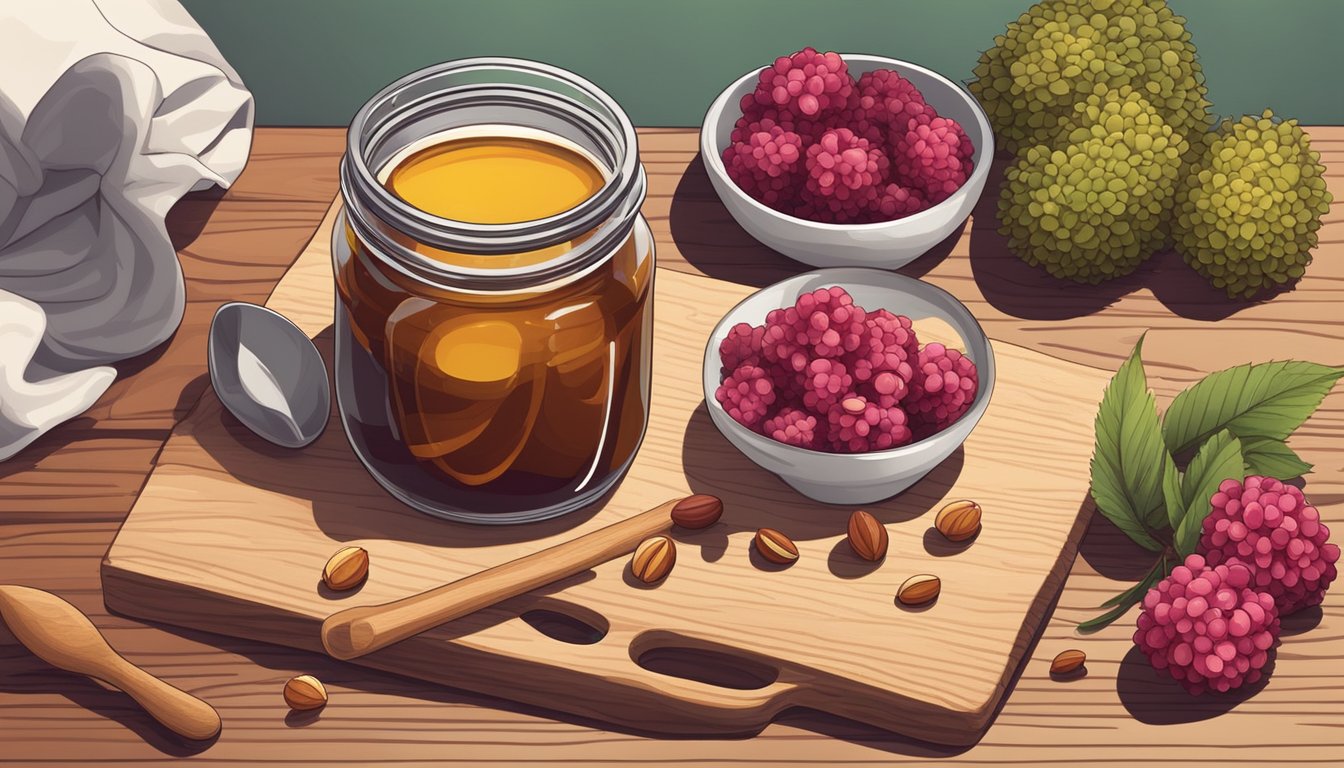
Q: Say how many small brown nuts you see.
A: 9